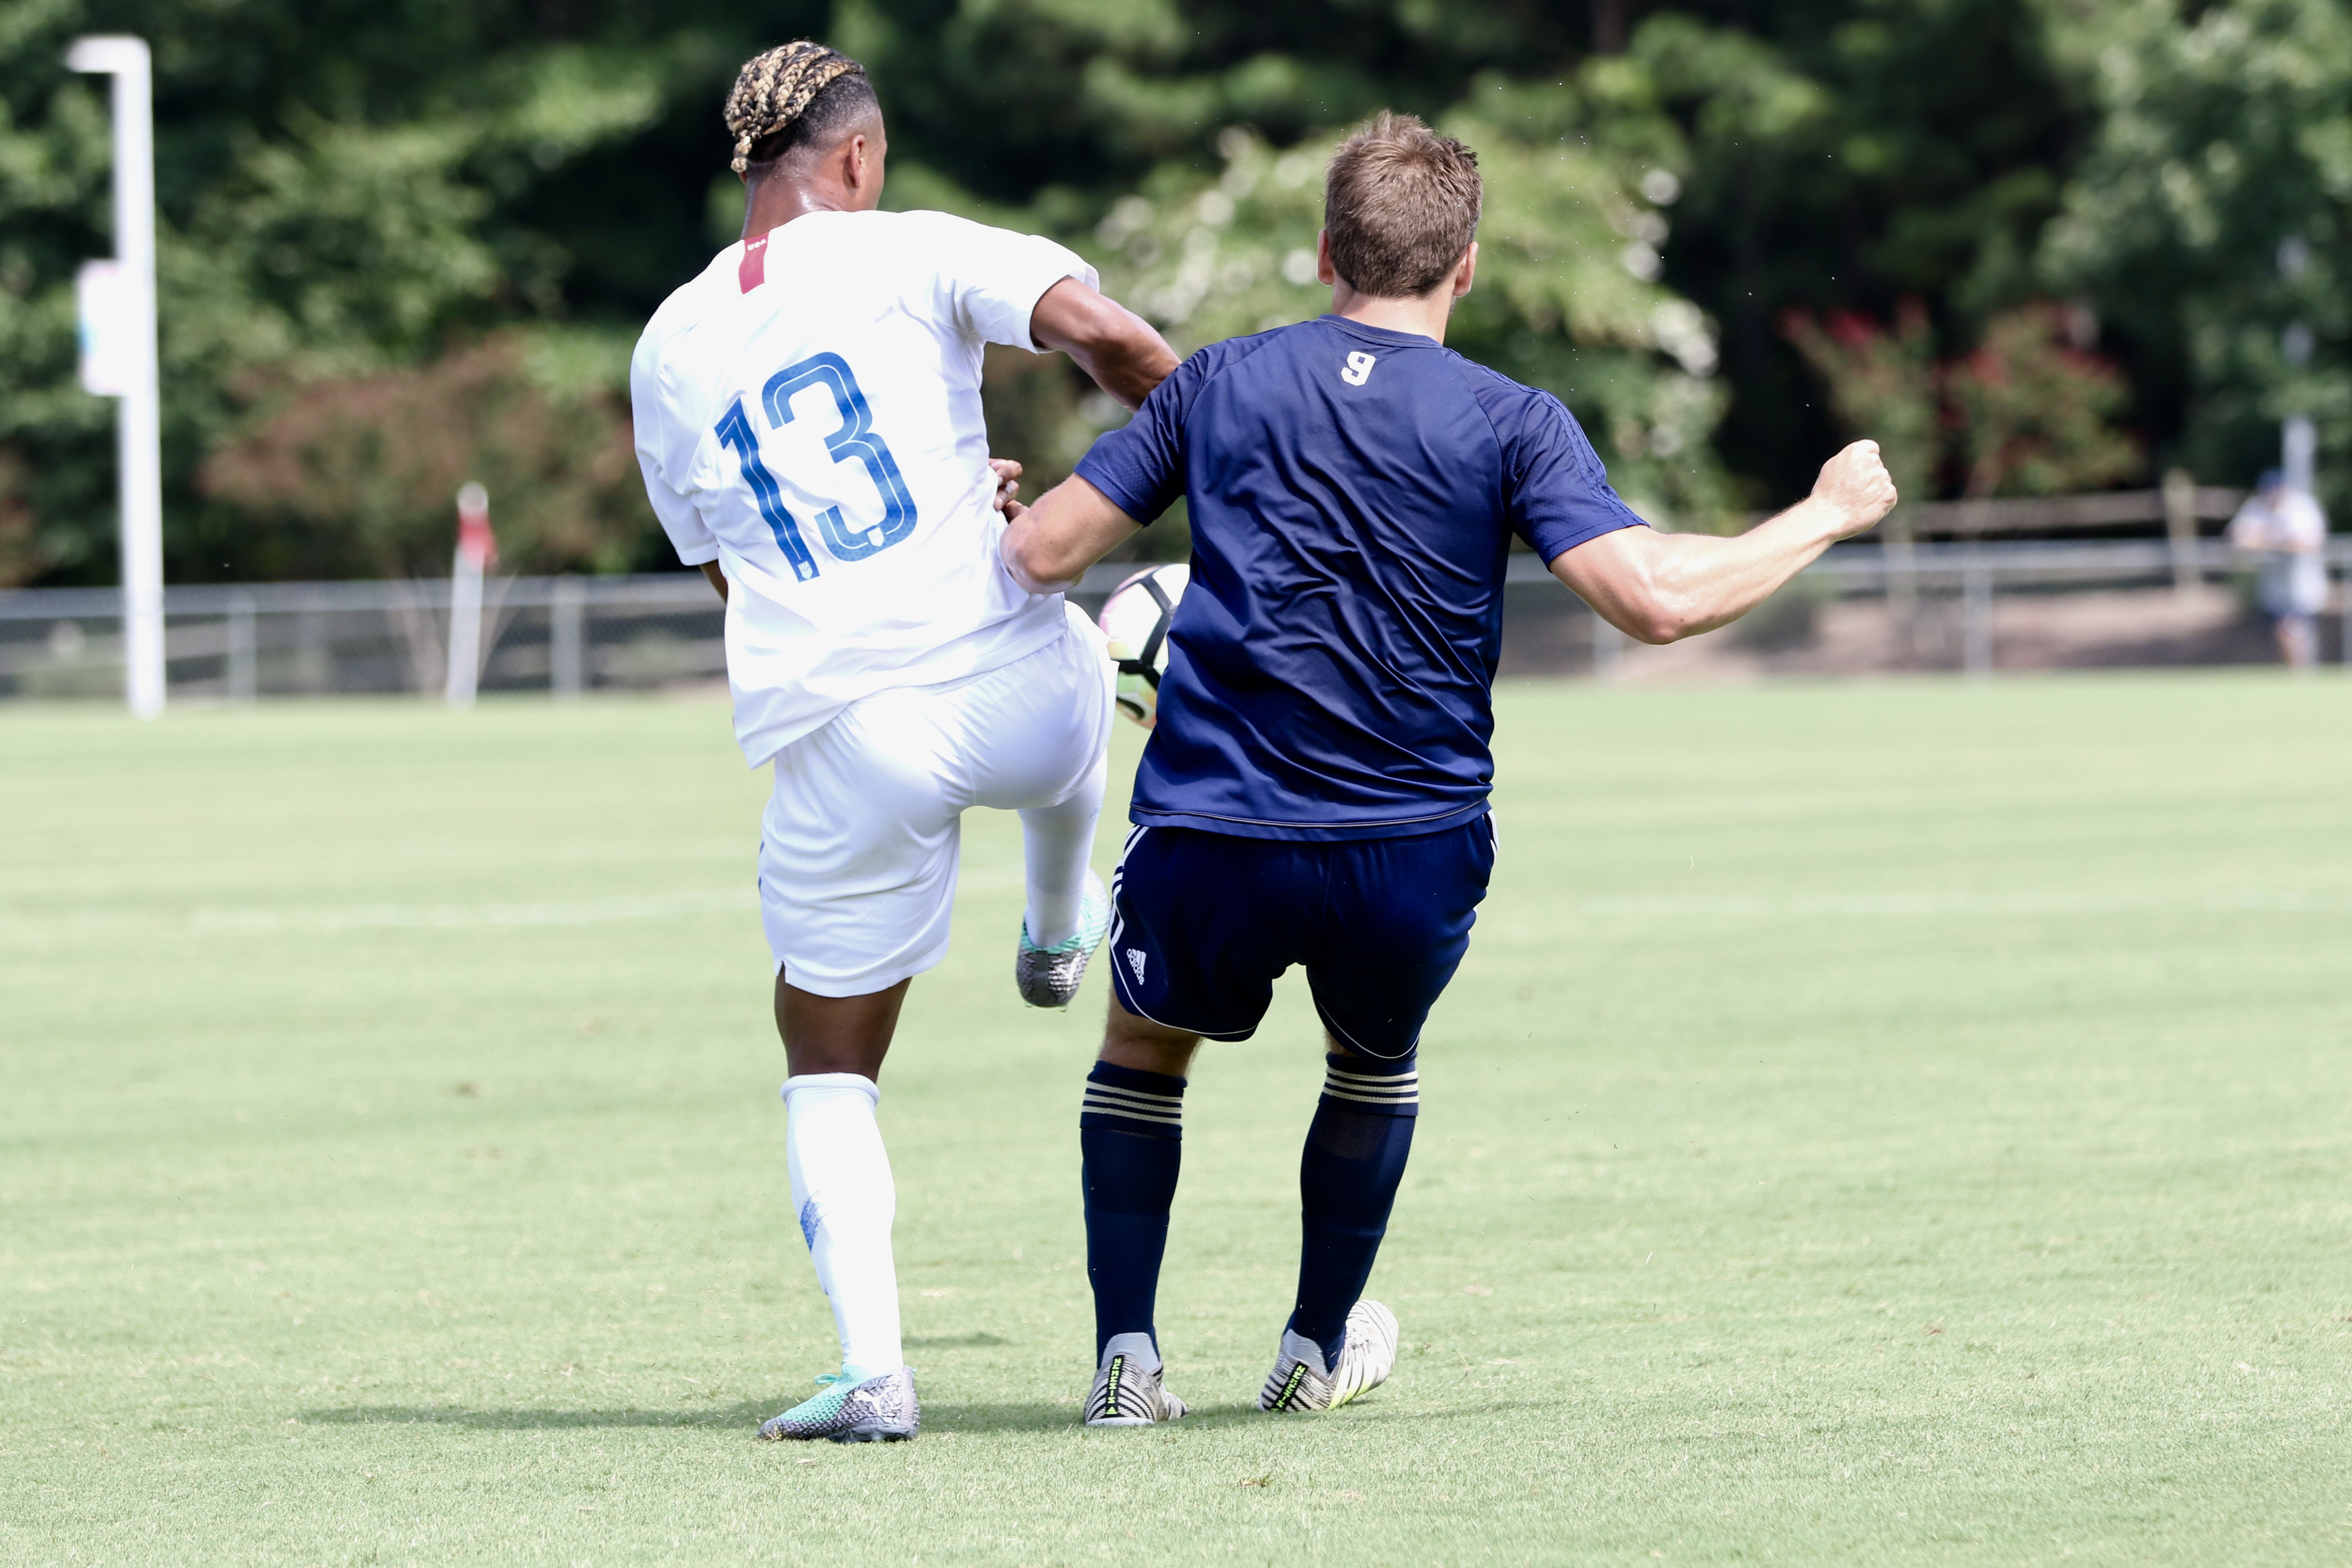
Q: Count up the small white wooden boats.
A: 0